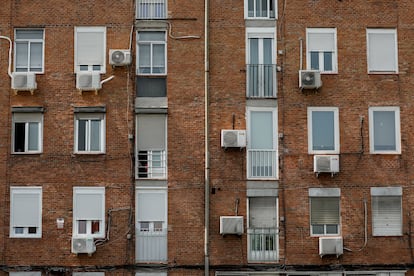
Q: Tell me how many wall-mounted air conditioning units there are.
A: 9